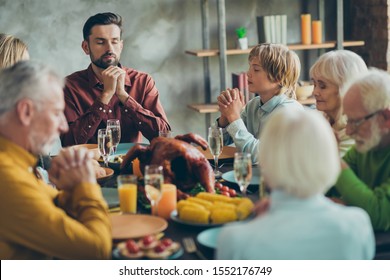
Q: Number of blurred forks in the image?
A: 1